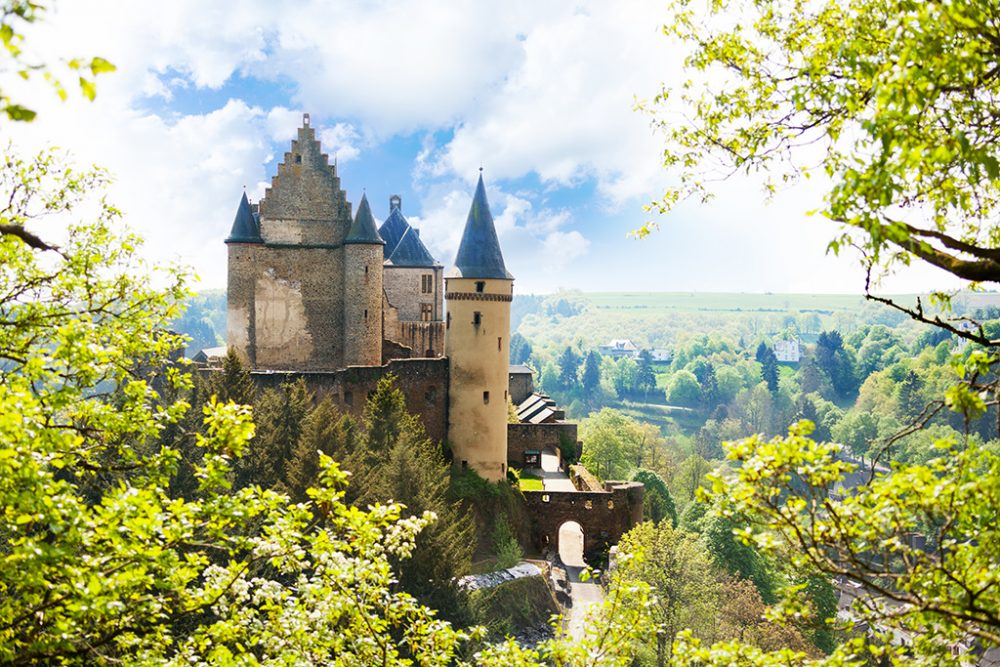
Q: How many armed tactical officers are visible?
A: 0